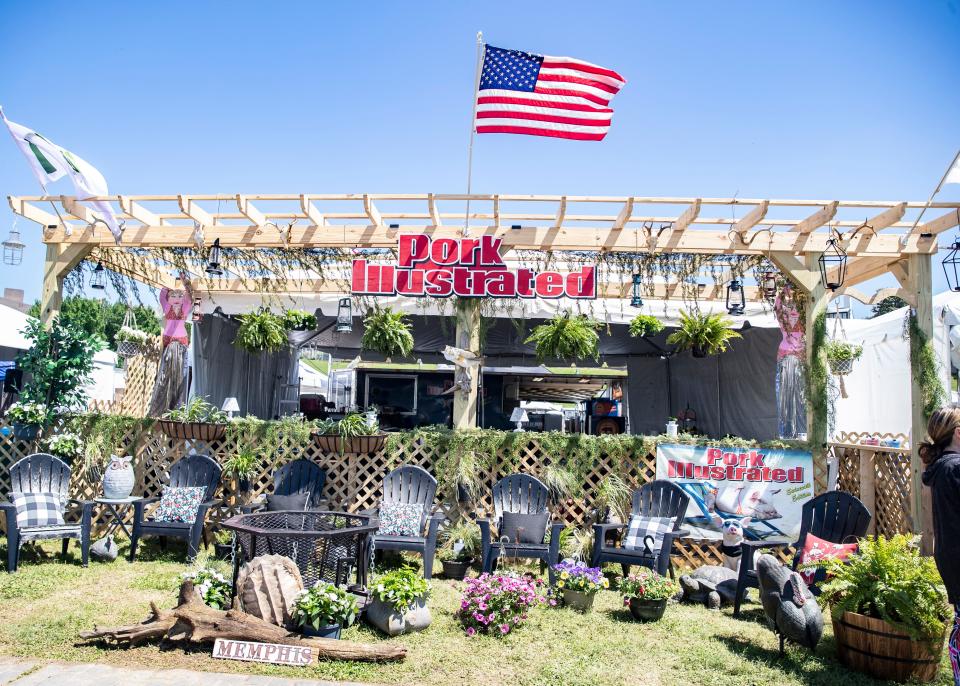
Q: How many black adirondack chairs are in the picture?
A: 7